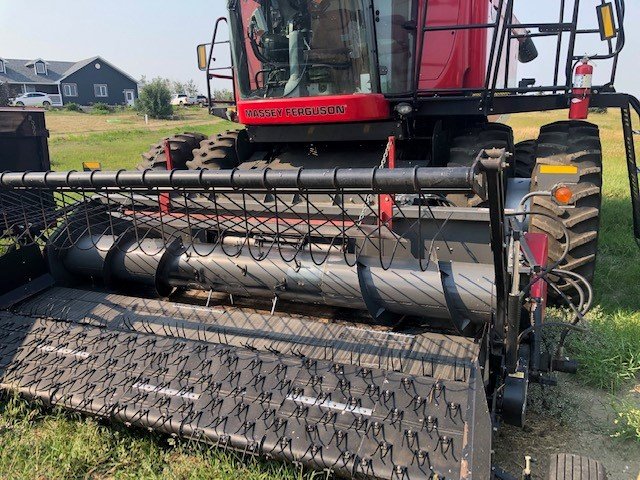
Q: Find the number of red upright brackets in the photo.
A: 2